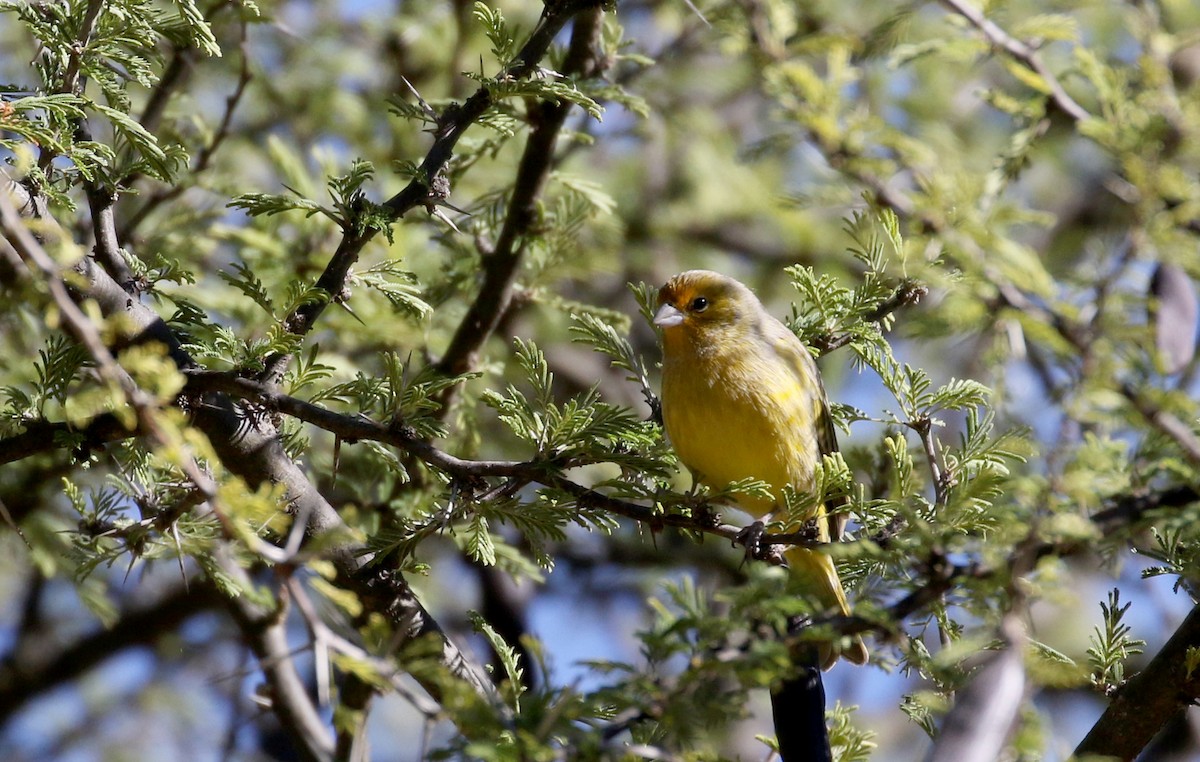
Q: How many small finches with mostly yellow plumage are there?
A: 1